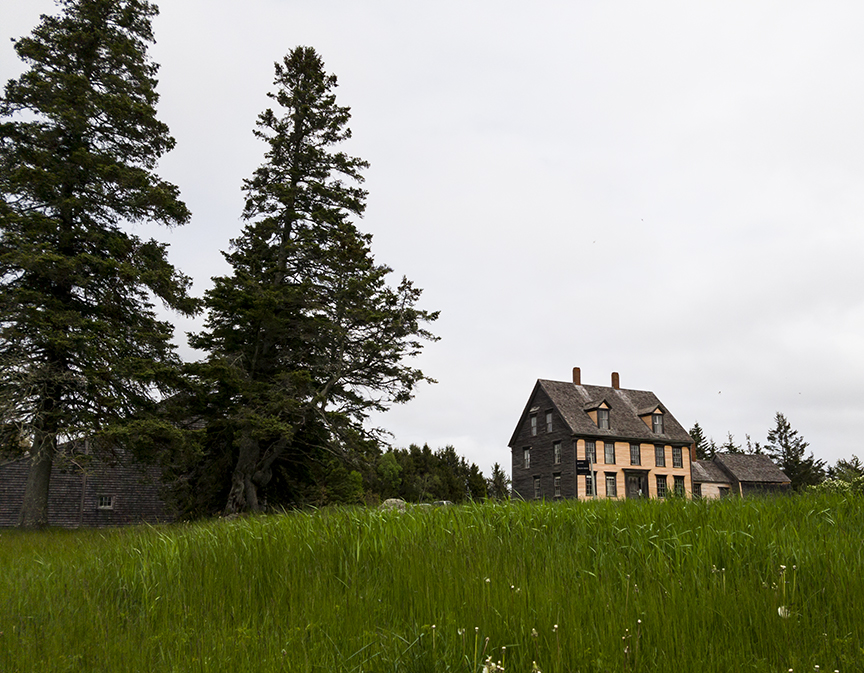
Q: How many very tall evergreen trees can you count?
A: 2